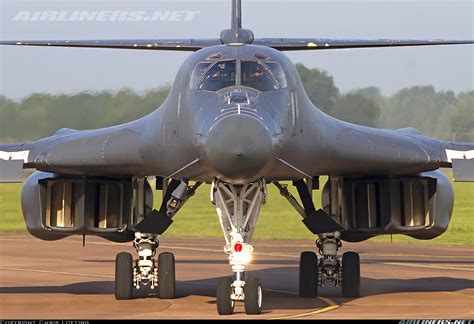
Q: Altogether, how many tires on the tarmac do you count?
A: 6